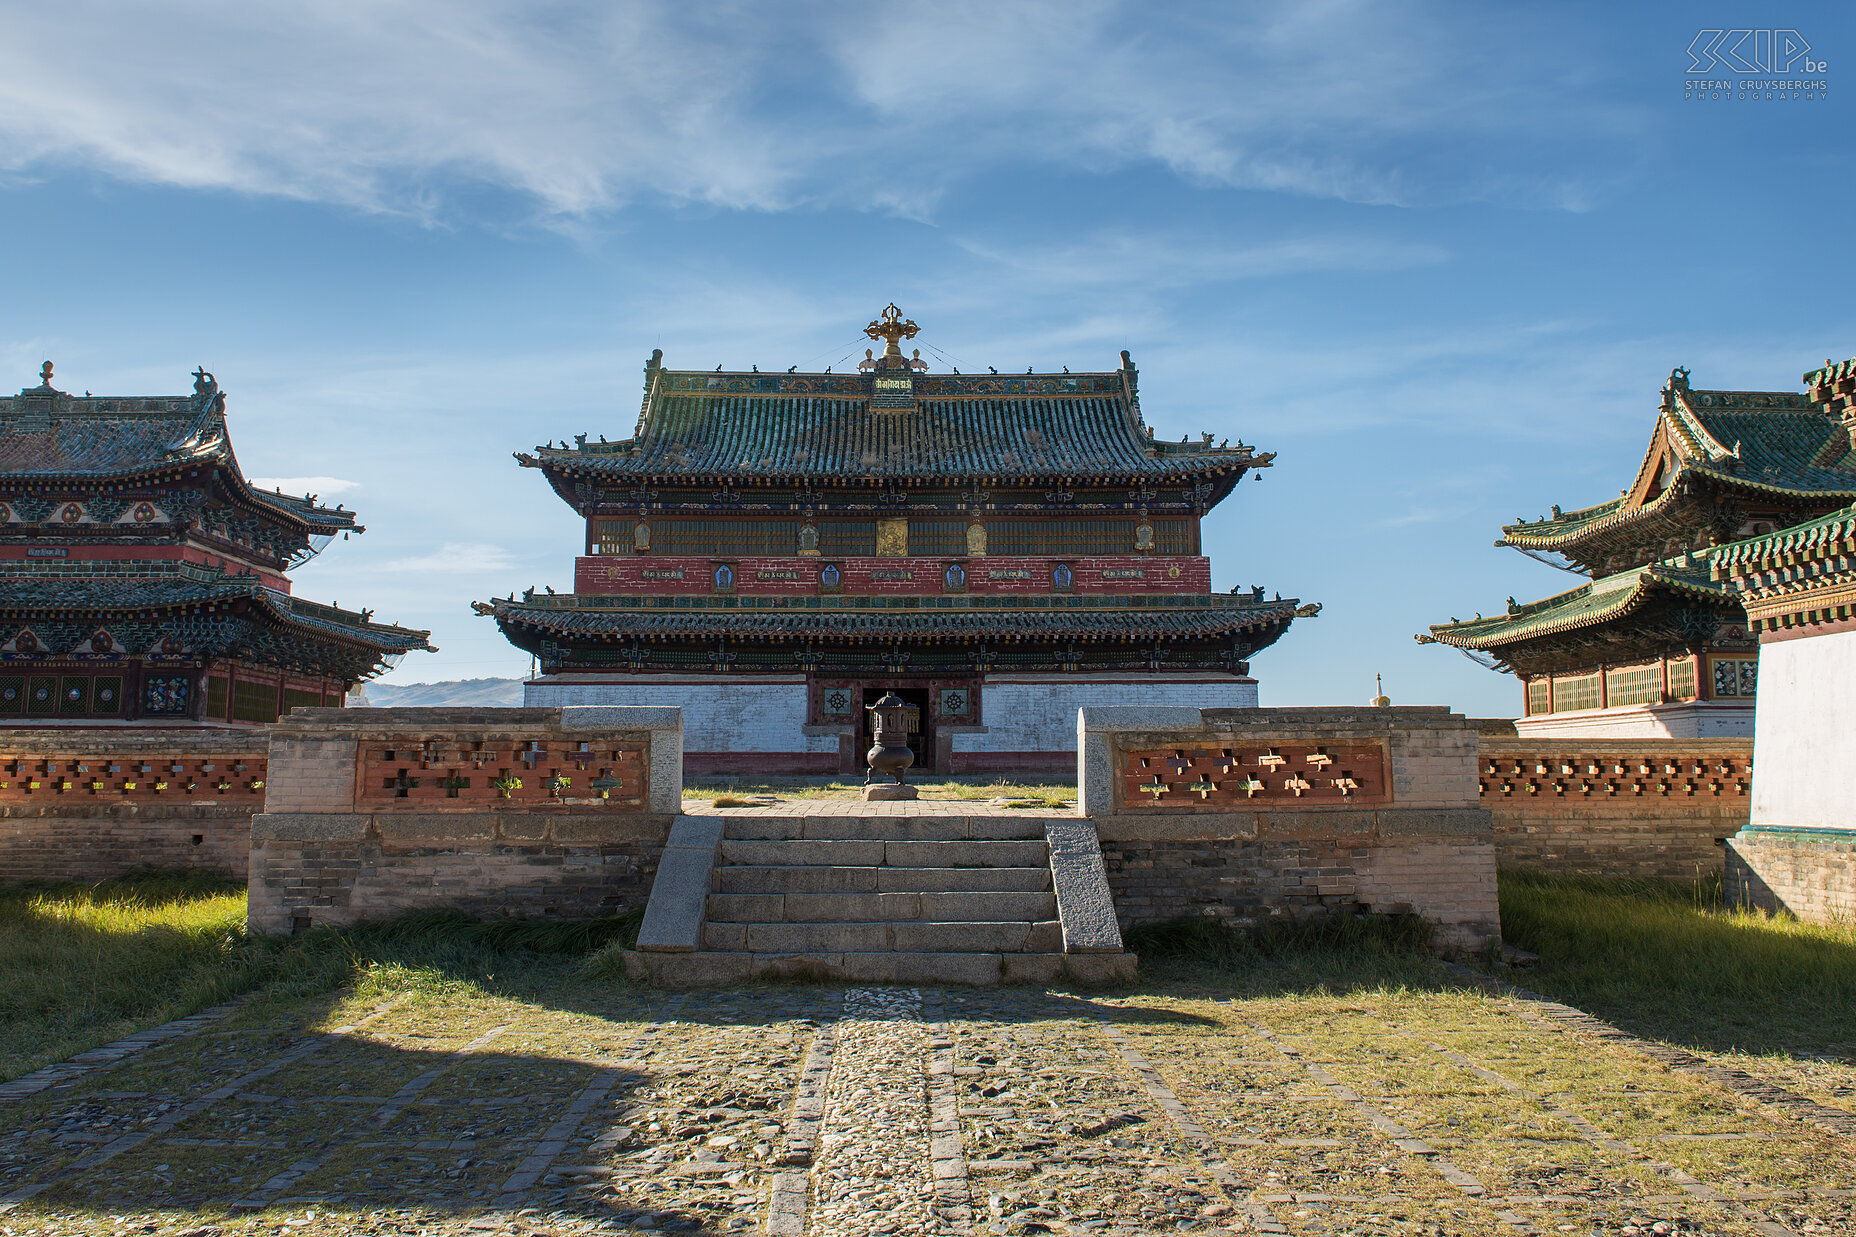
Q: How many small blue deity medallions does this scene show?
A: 4